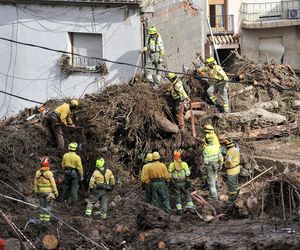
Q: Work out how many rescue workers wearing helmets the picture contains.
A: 13